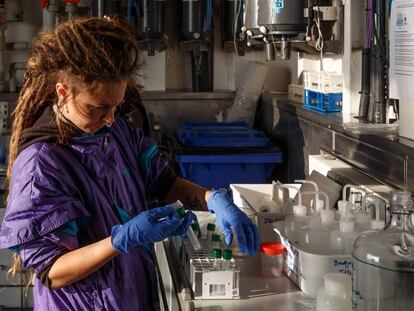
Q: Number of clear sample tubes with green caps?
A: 6